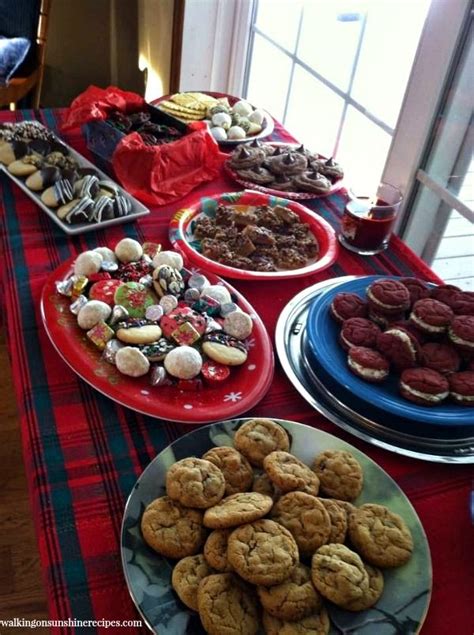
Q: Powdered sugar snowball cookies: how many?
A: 14